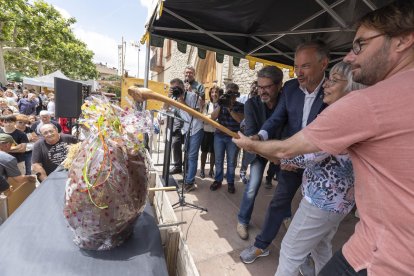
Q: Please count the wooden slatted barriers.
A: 1